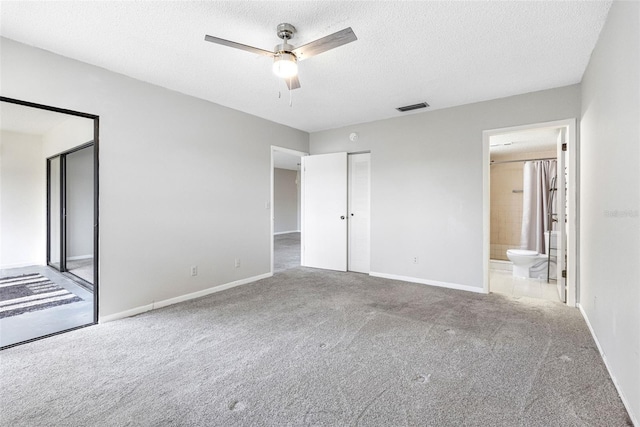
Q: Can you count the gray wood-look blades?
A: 3